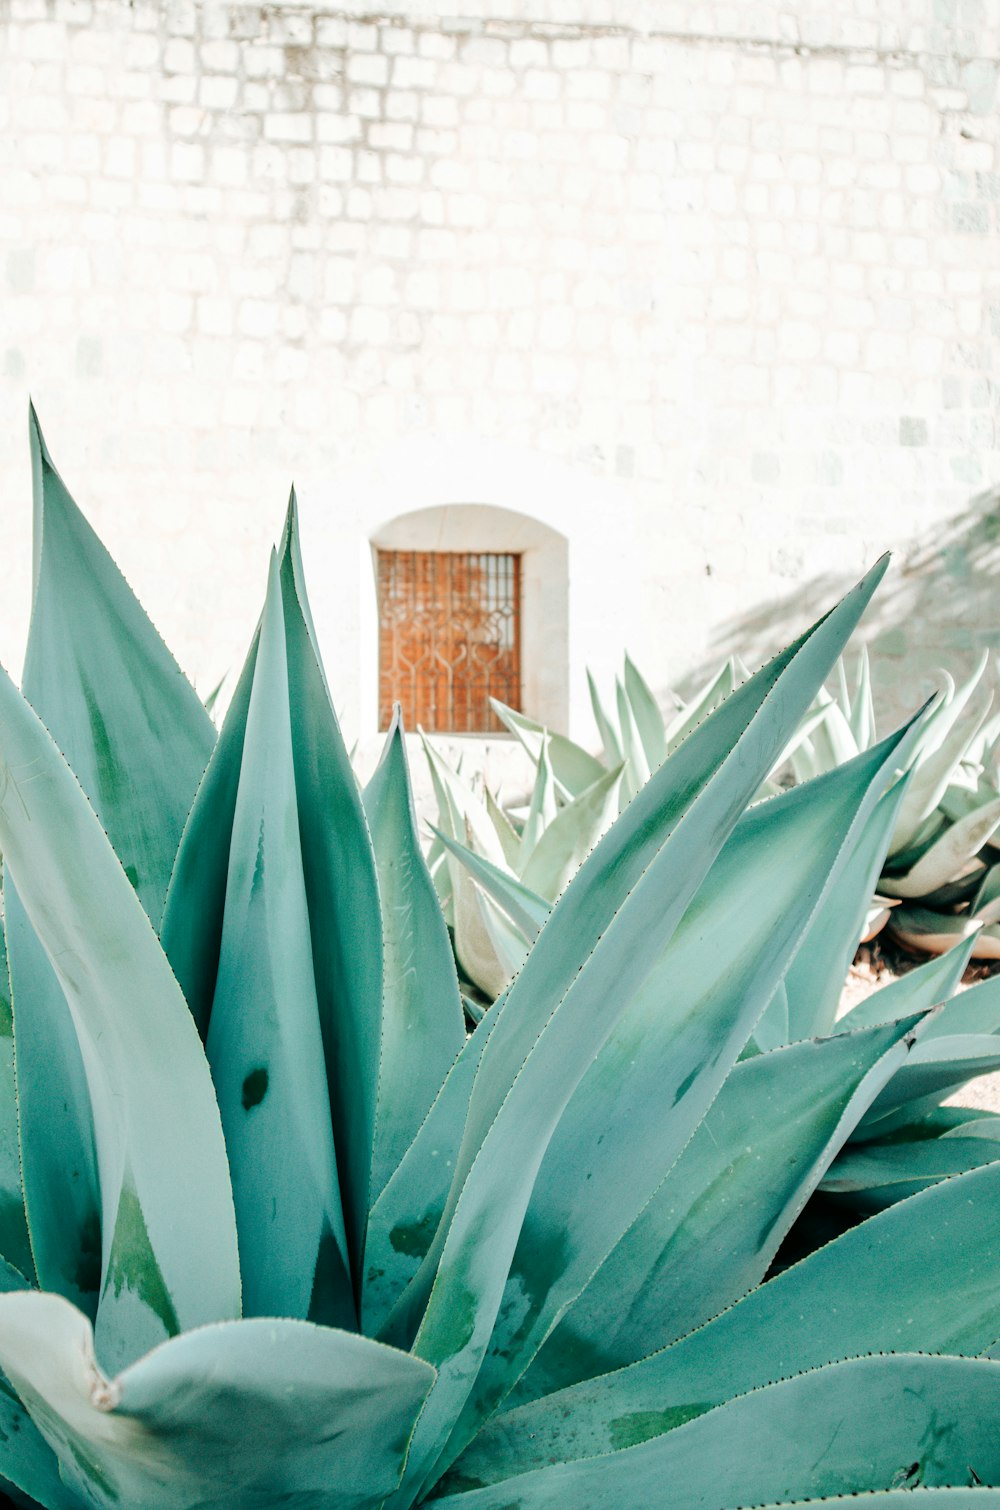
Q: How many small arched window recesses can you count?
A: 1